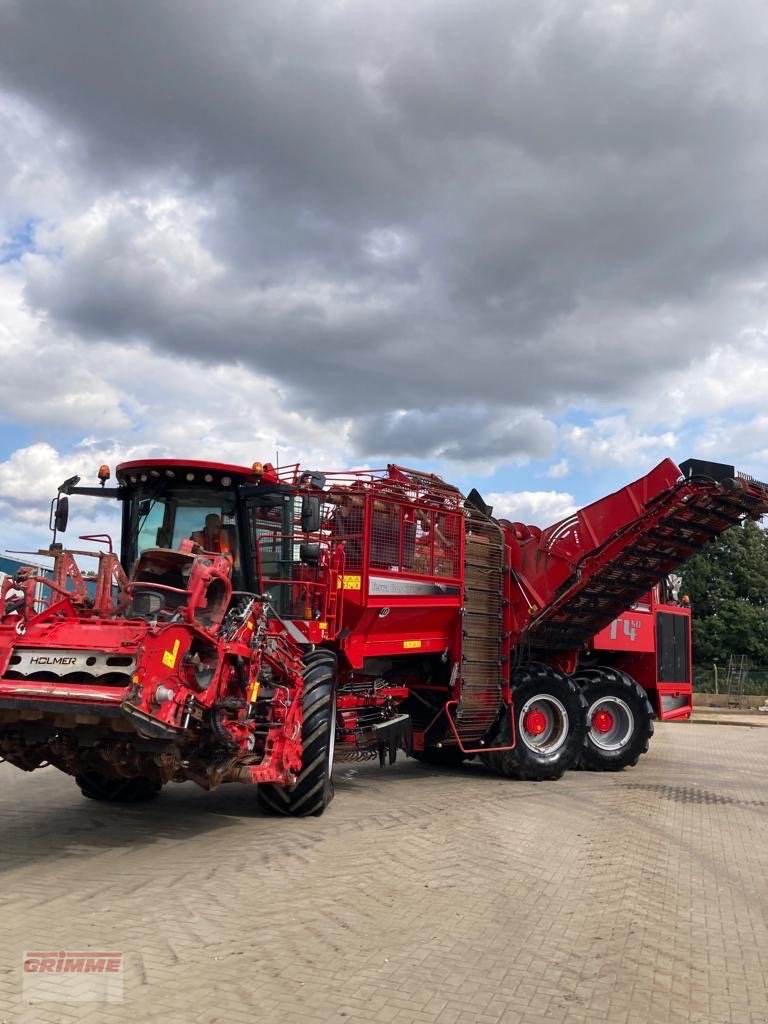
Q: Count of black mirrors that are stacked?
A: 2